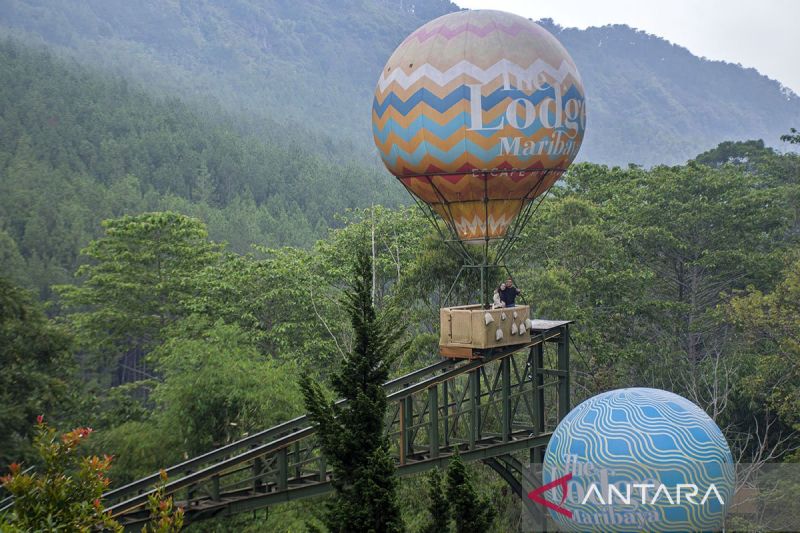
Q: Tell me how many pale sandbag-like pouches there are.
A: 7